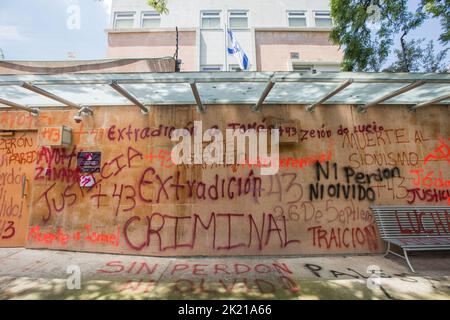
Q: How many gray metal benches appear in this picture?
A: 1